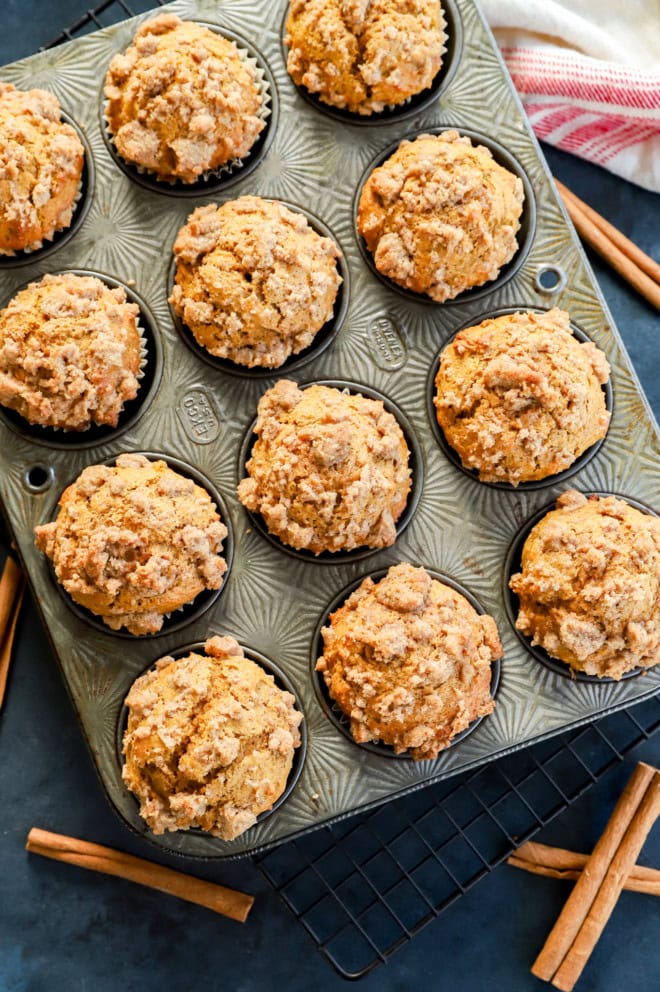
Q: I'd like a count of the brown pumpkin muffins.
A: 12